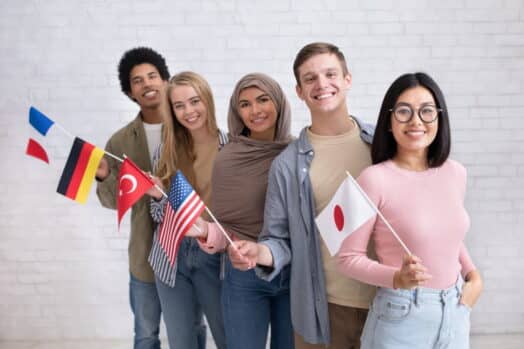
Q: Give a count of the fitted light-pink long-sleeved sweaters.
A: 1